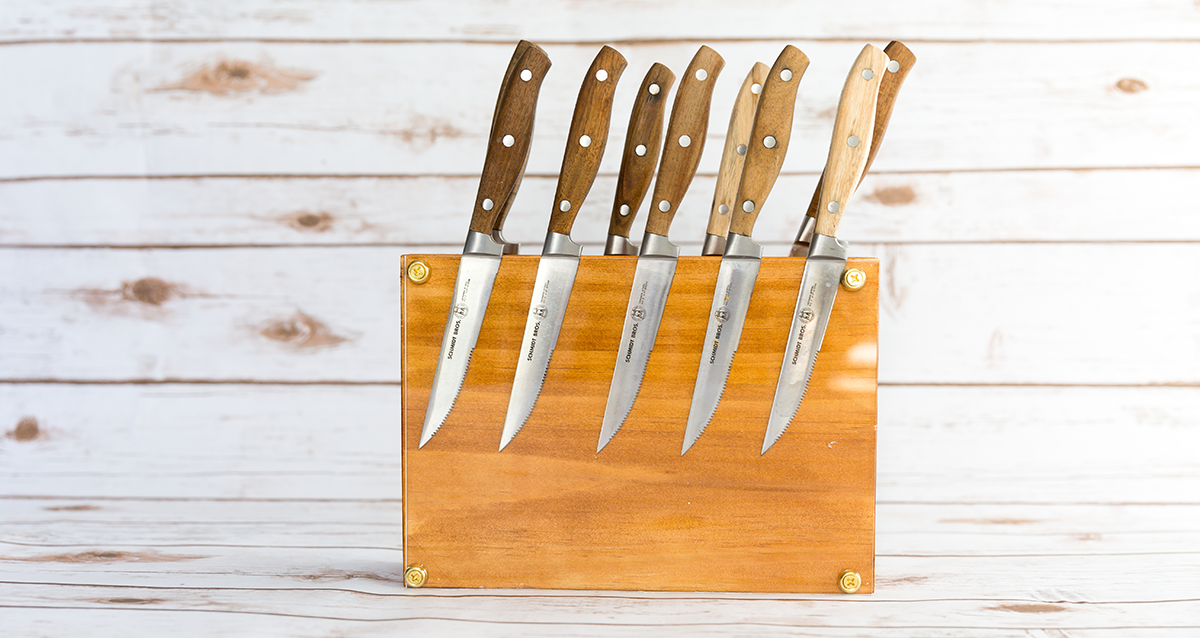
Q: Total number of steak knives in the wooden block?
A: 5